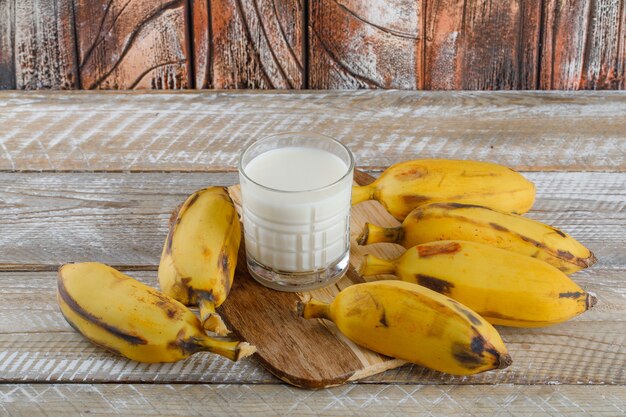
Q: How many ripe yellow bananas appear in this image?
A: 6